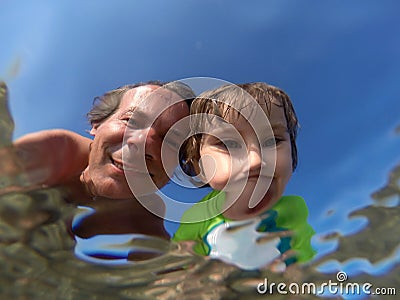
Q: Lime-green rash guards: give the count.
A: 1